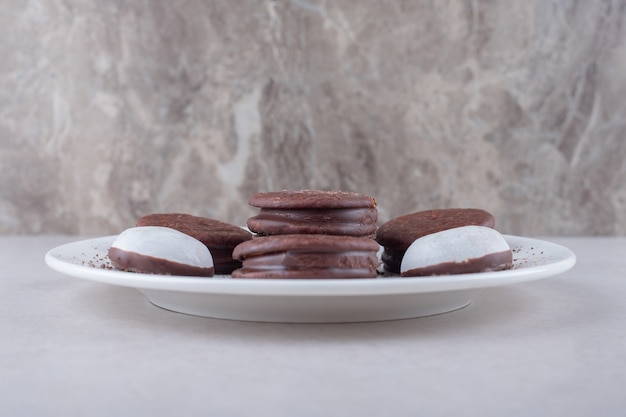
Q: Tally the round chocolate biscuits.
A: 4